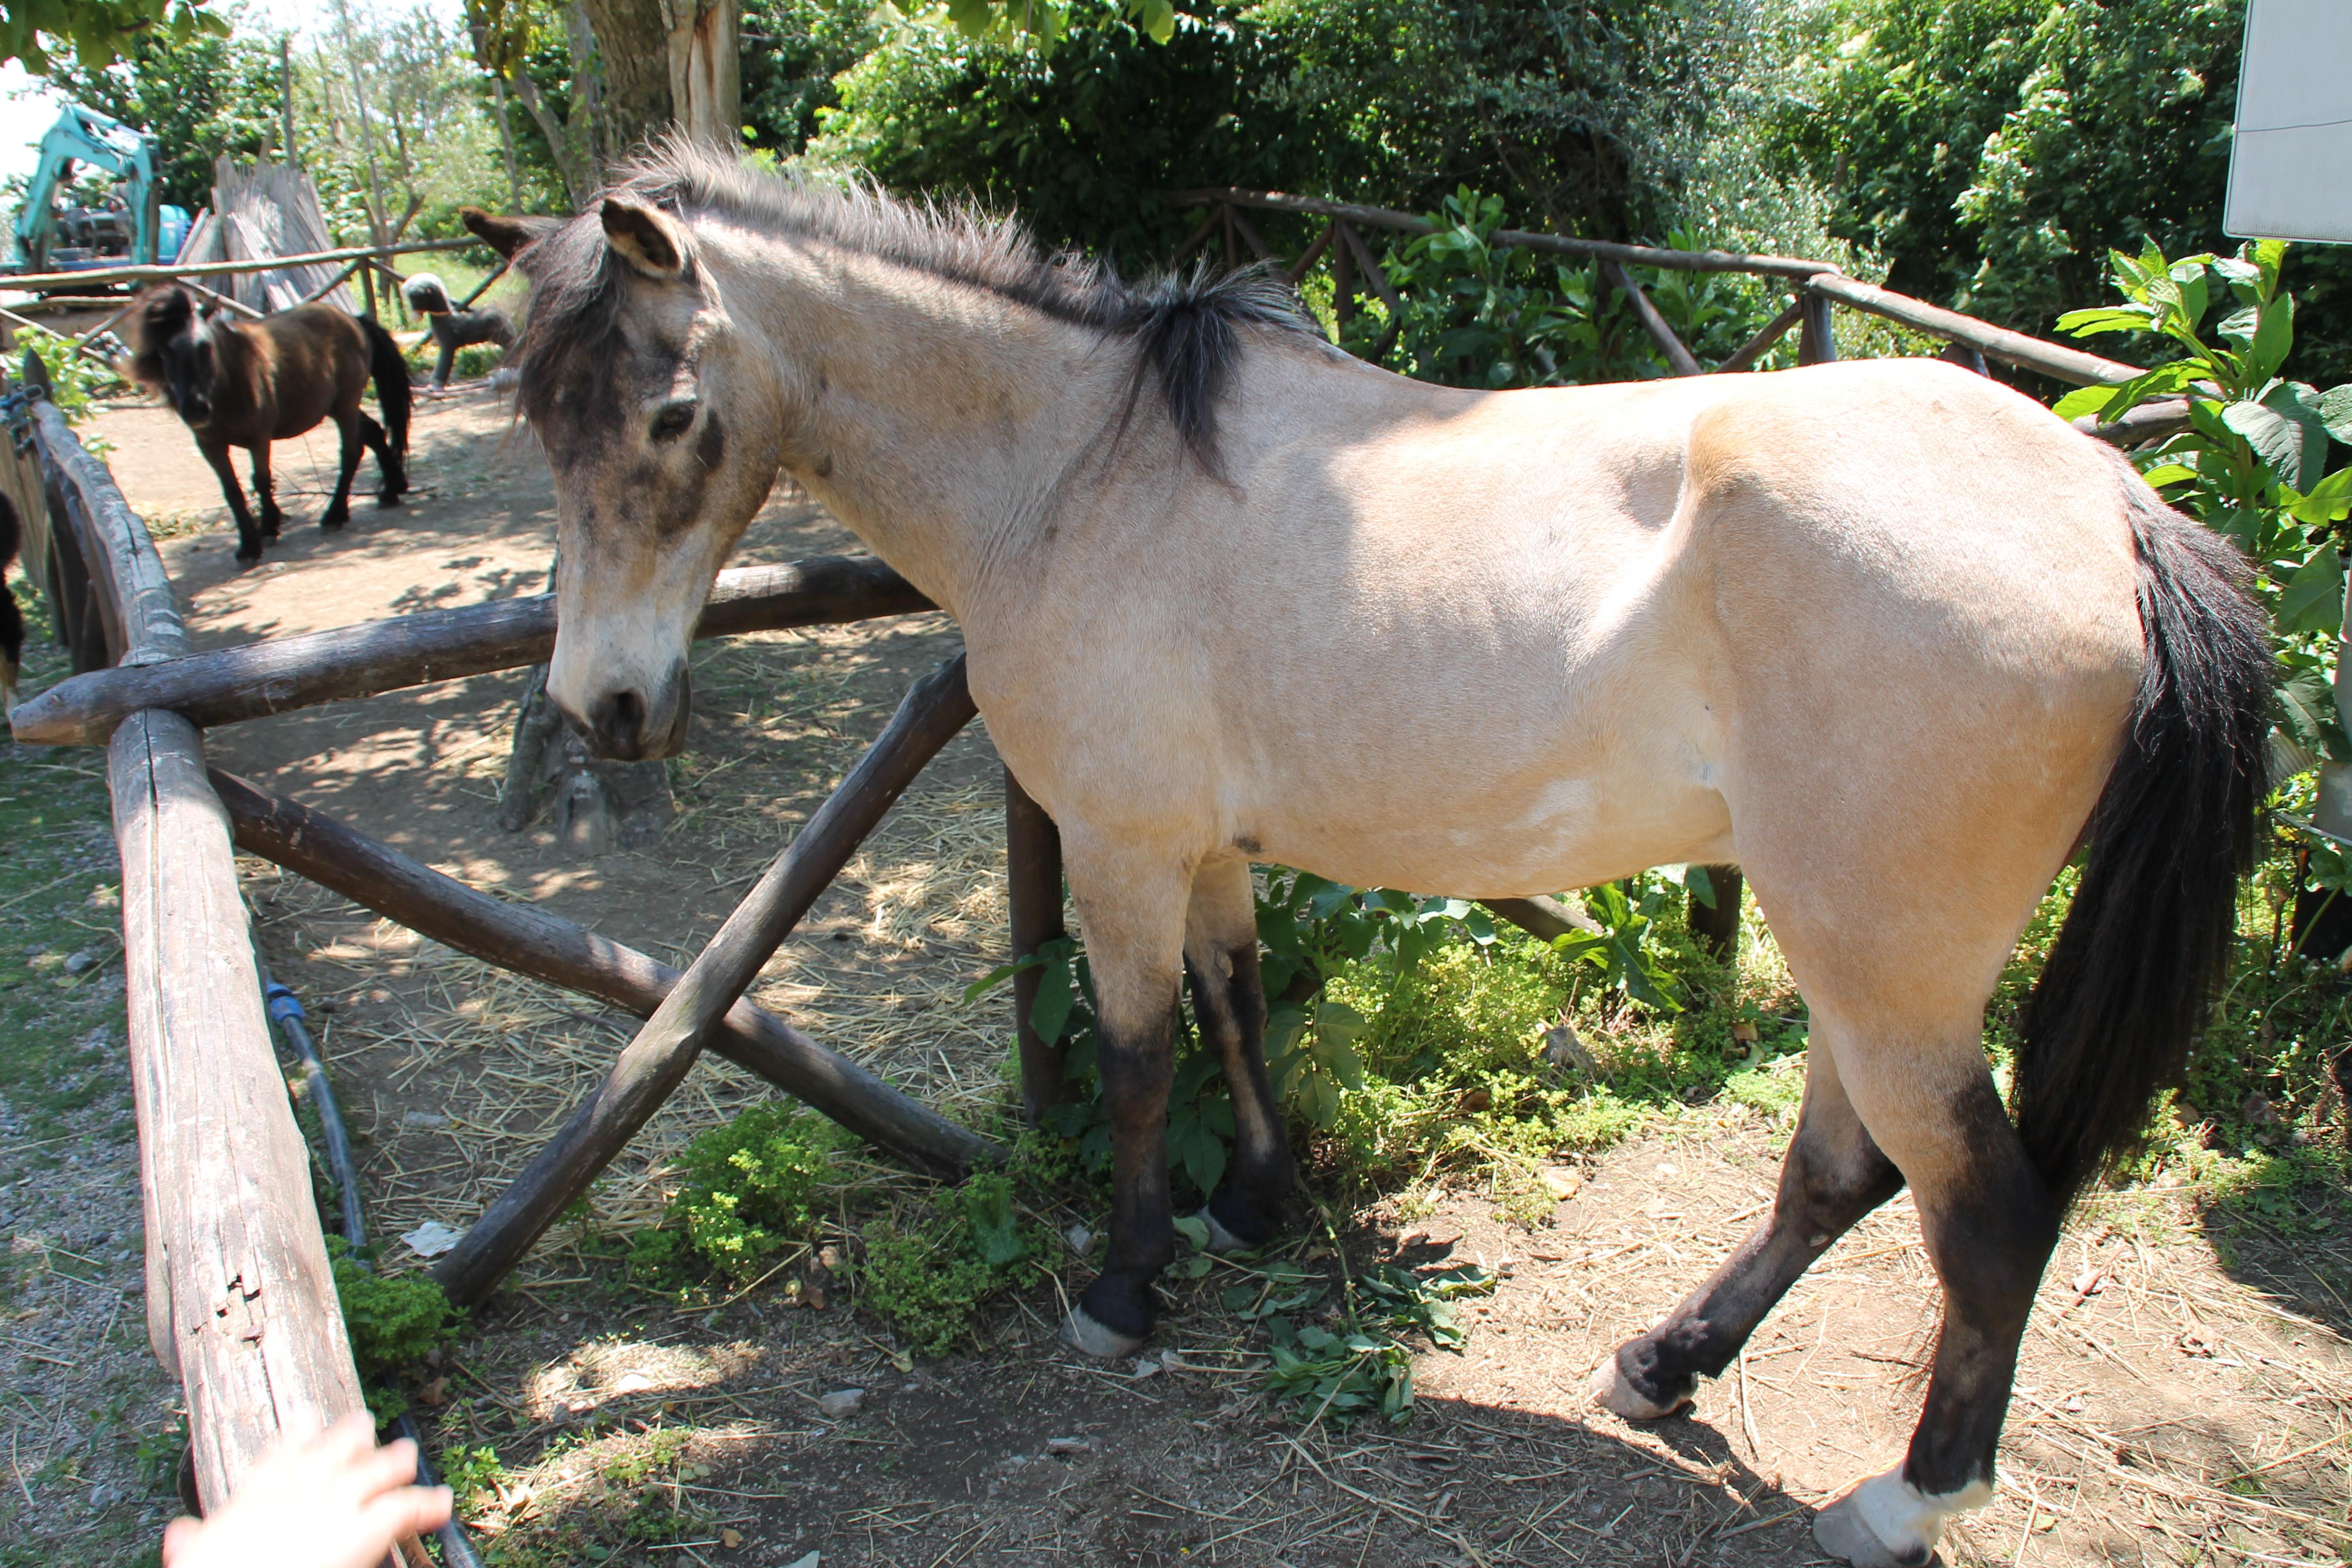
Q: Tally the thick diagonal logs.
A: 2